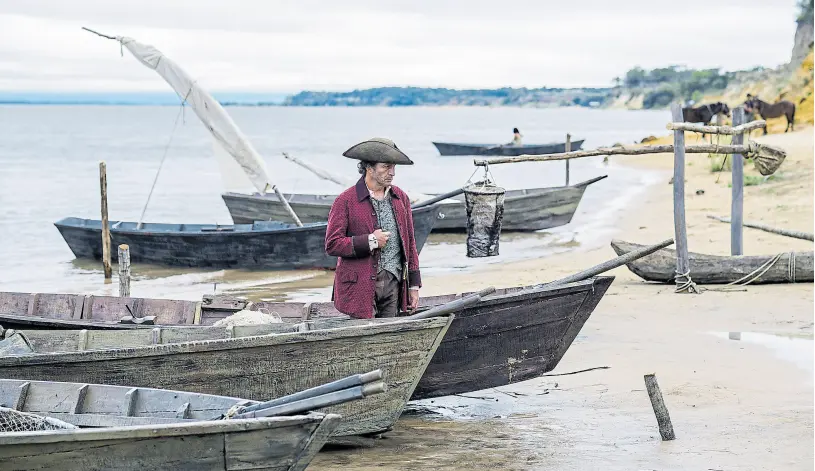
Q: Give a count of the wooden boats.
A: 7